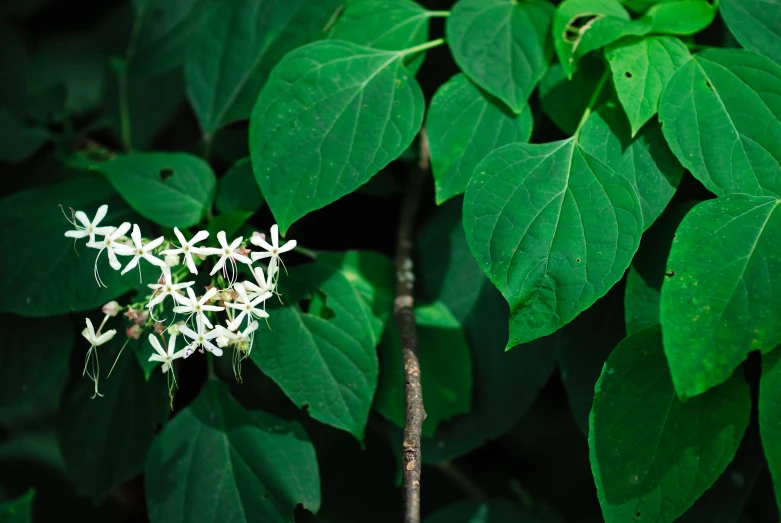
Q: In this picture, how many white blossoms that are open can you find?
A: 14